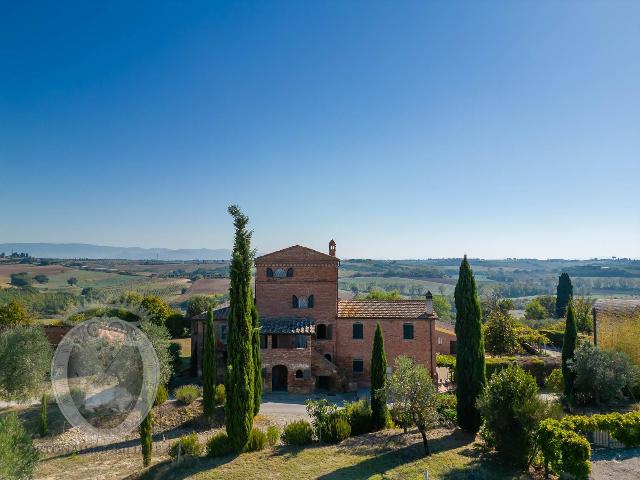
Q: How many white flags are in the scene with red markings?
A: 0